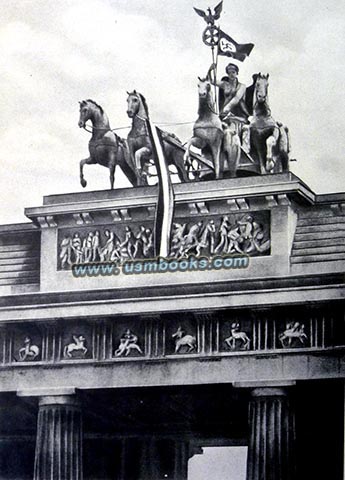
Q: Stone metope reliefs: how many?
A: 6